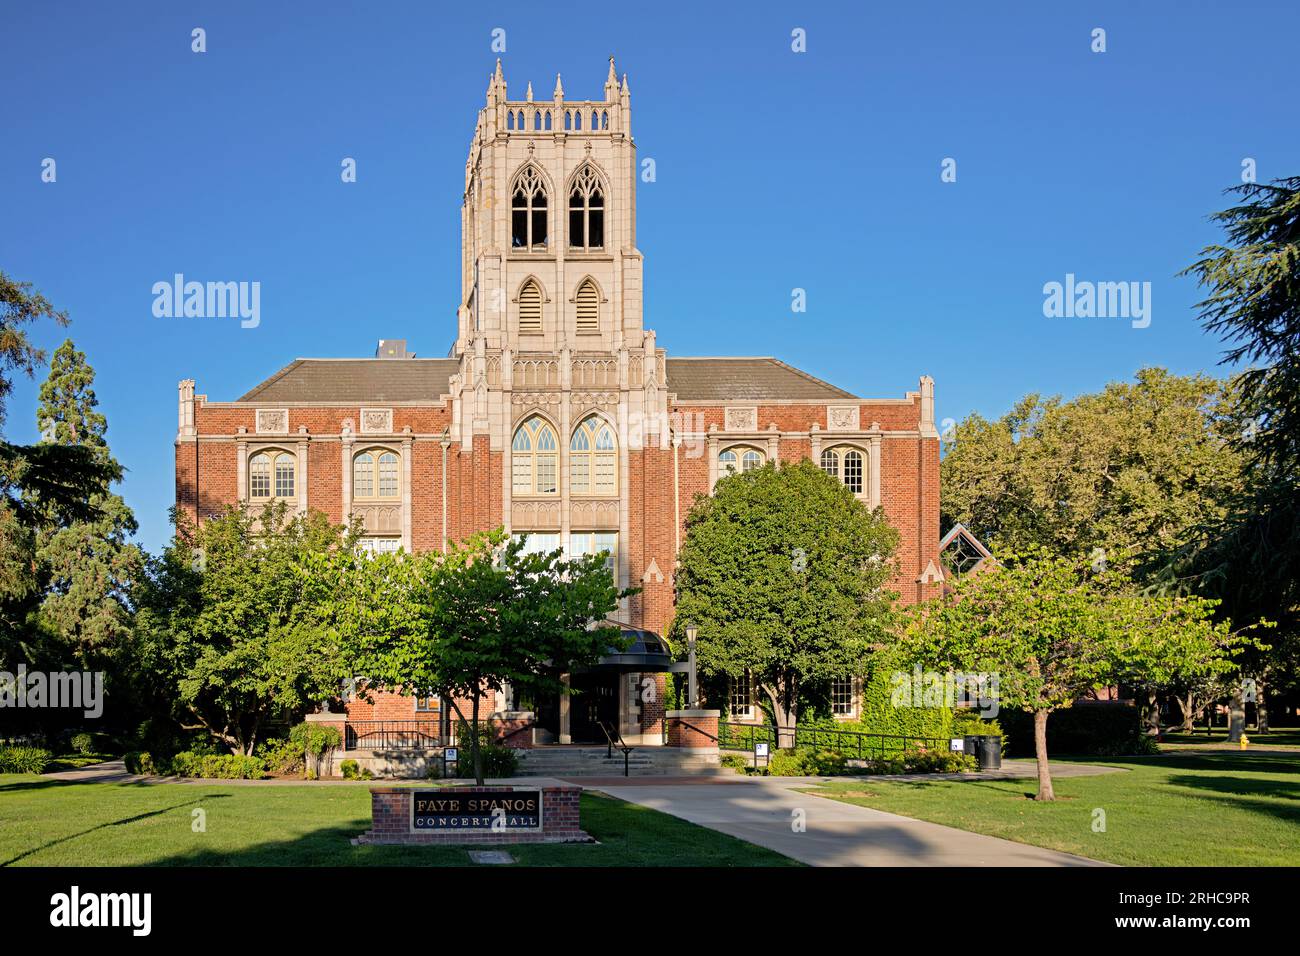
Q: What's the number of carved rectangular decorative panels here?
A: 4